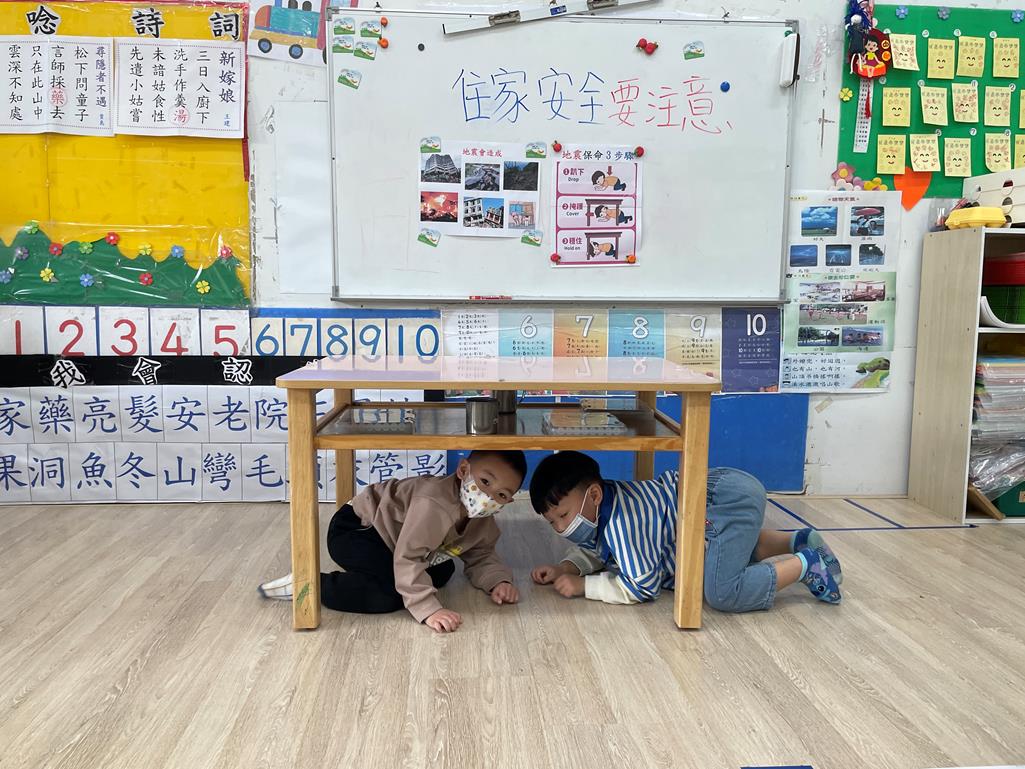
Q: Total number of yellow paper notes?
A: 14